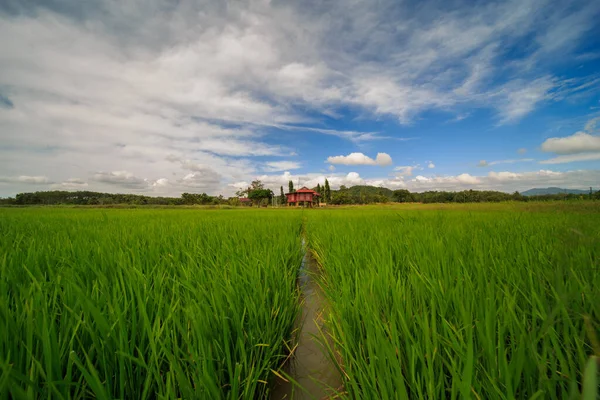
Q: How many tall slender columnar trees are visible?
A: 5